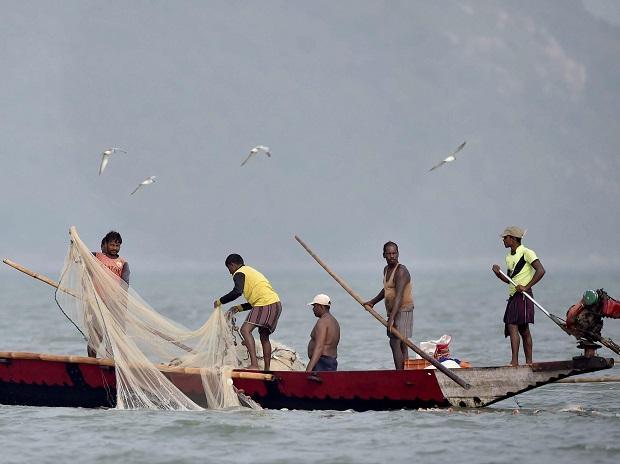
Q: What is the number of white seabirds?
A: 4